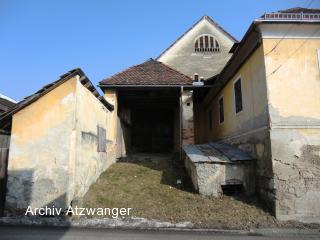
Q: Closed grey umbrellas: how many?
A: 0